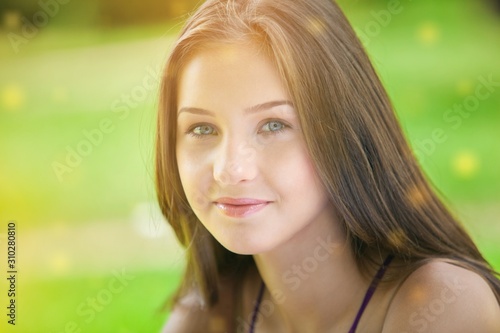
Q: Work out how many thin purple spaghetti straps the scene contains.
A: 2